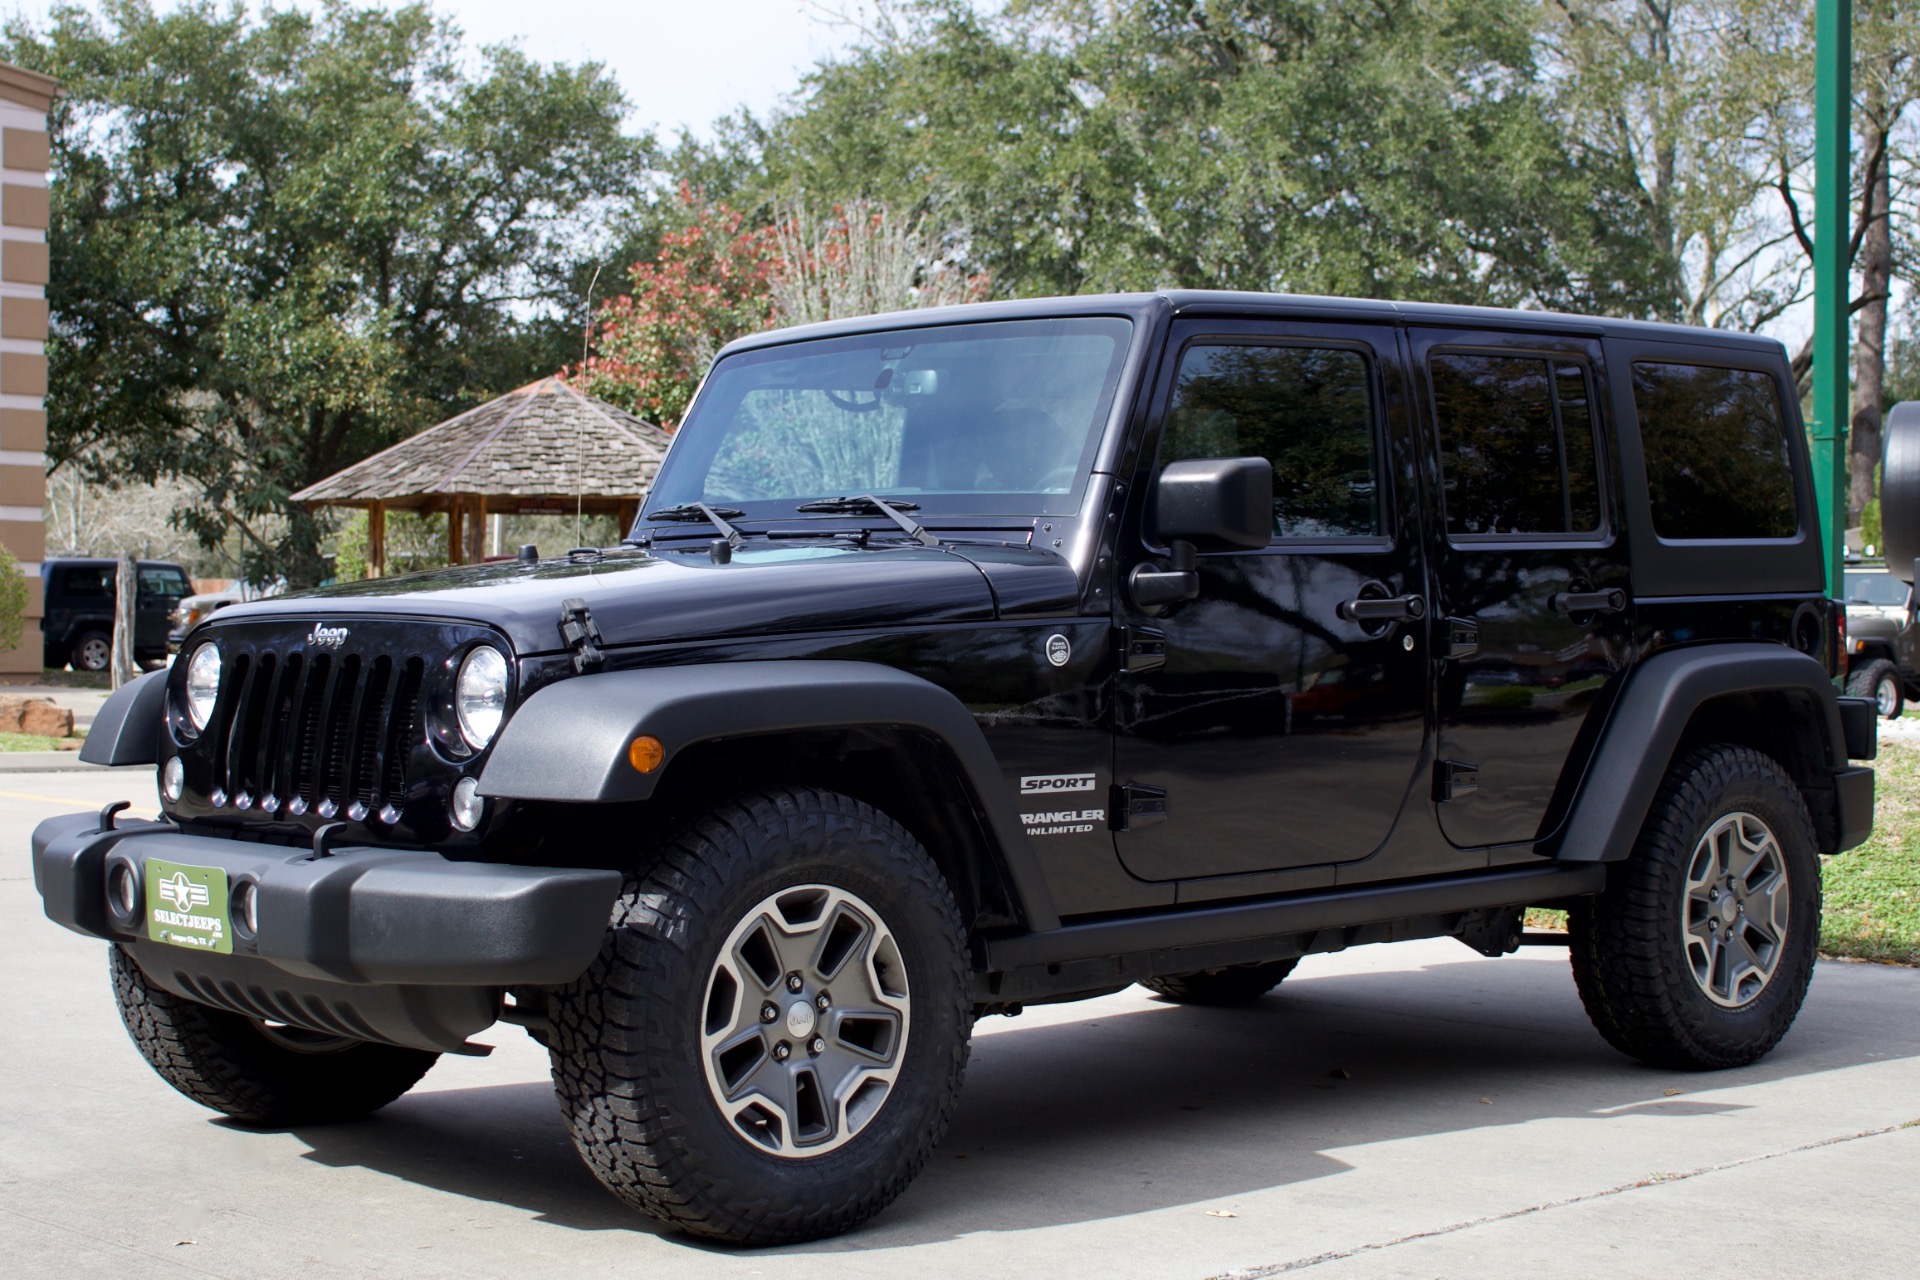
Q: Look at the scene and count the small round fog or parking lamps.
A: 4